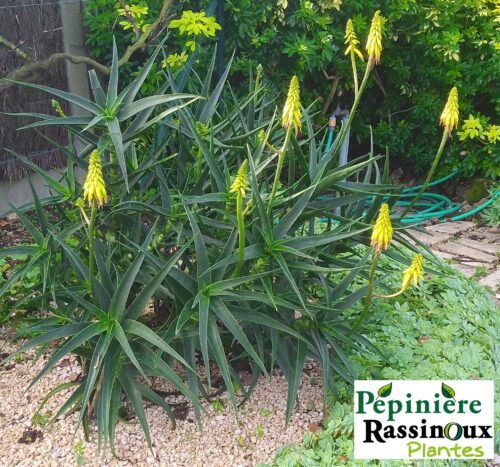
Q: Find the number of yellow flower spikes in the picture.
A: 8